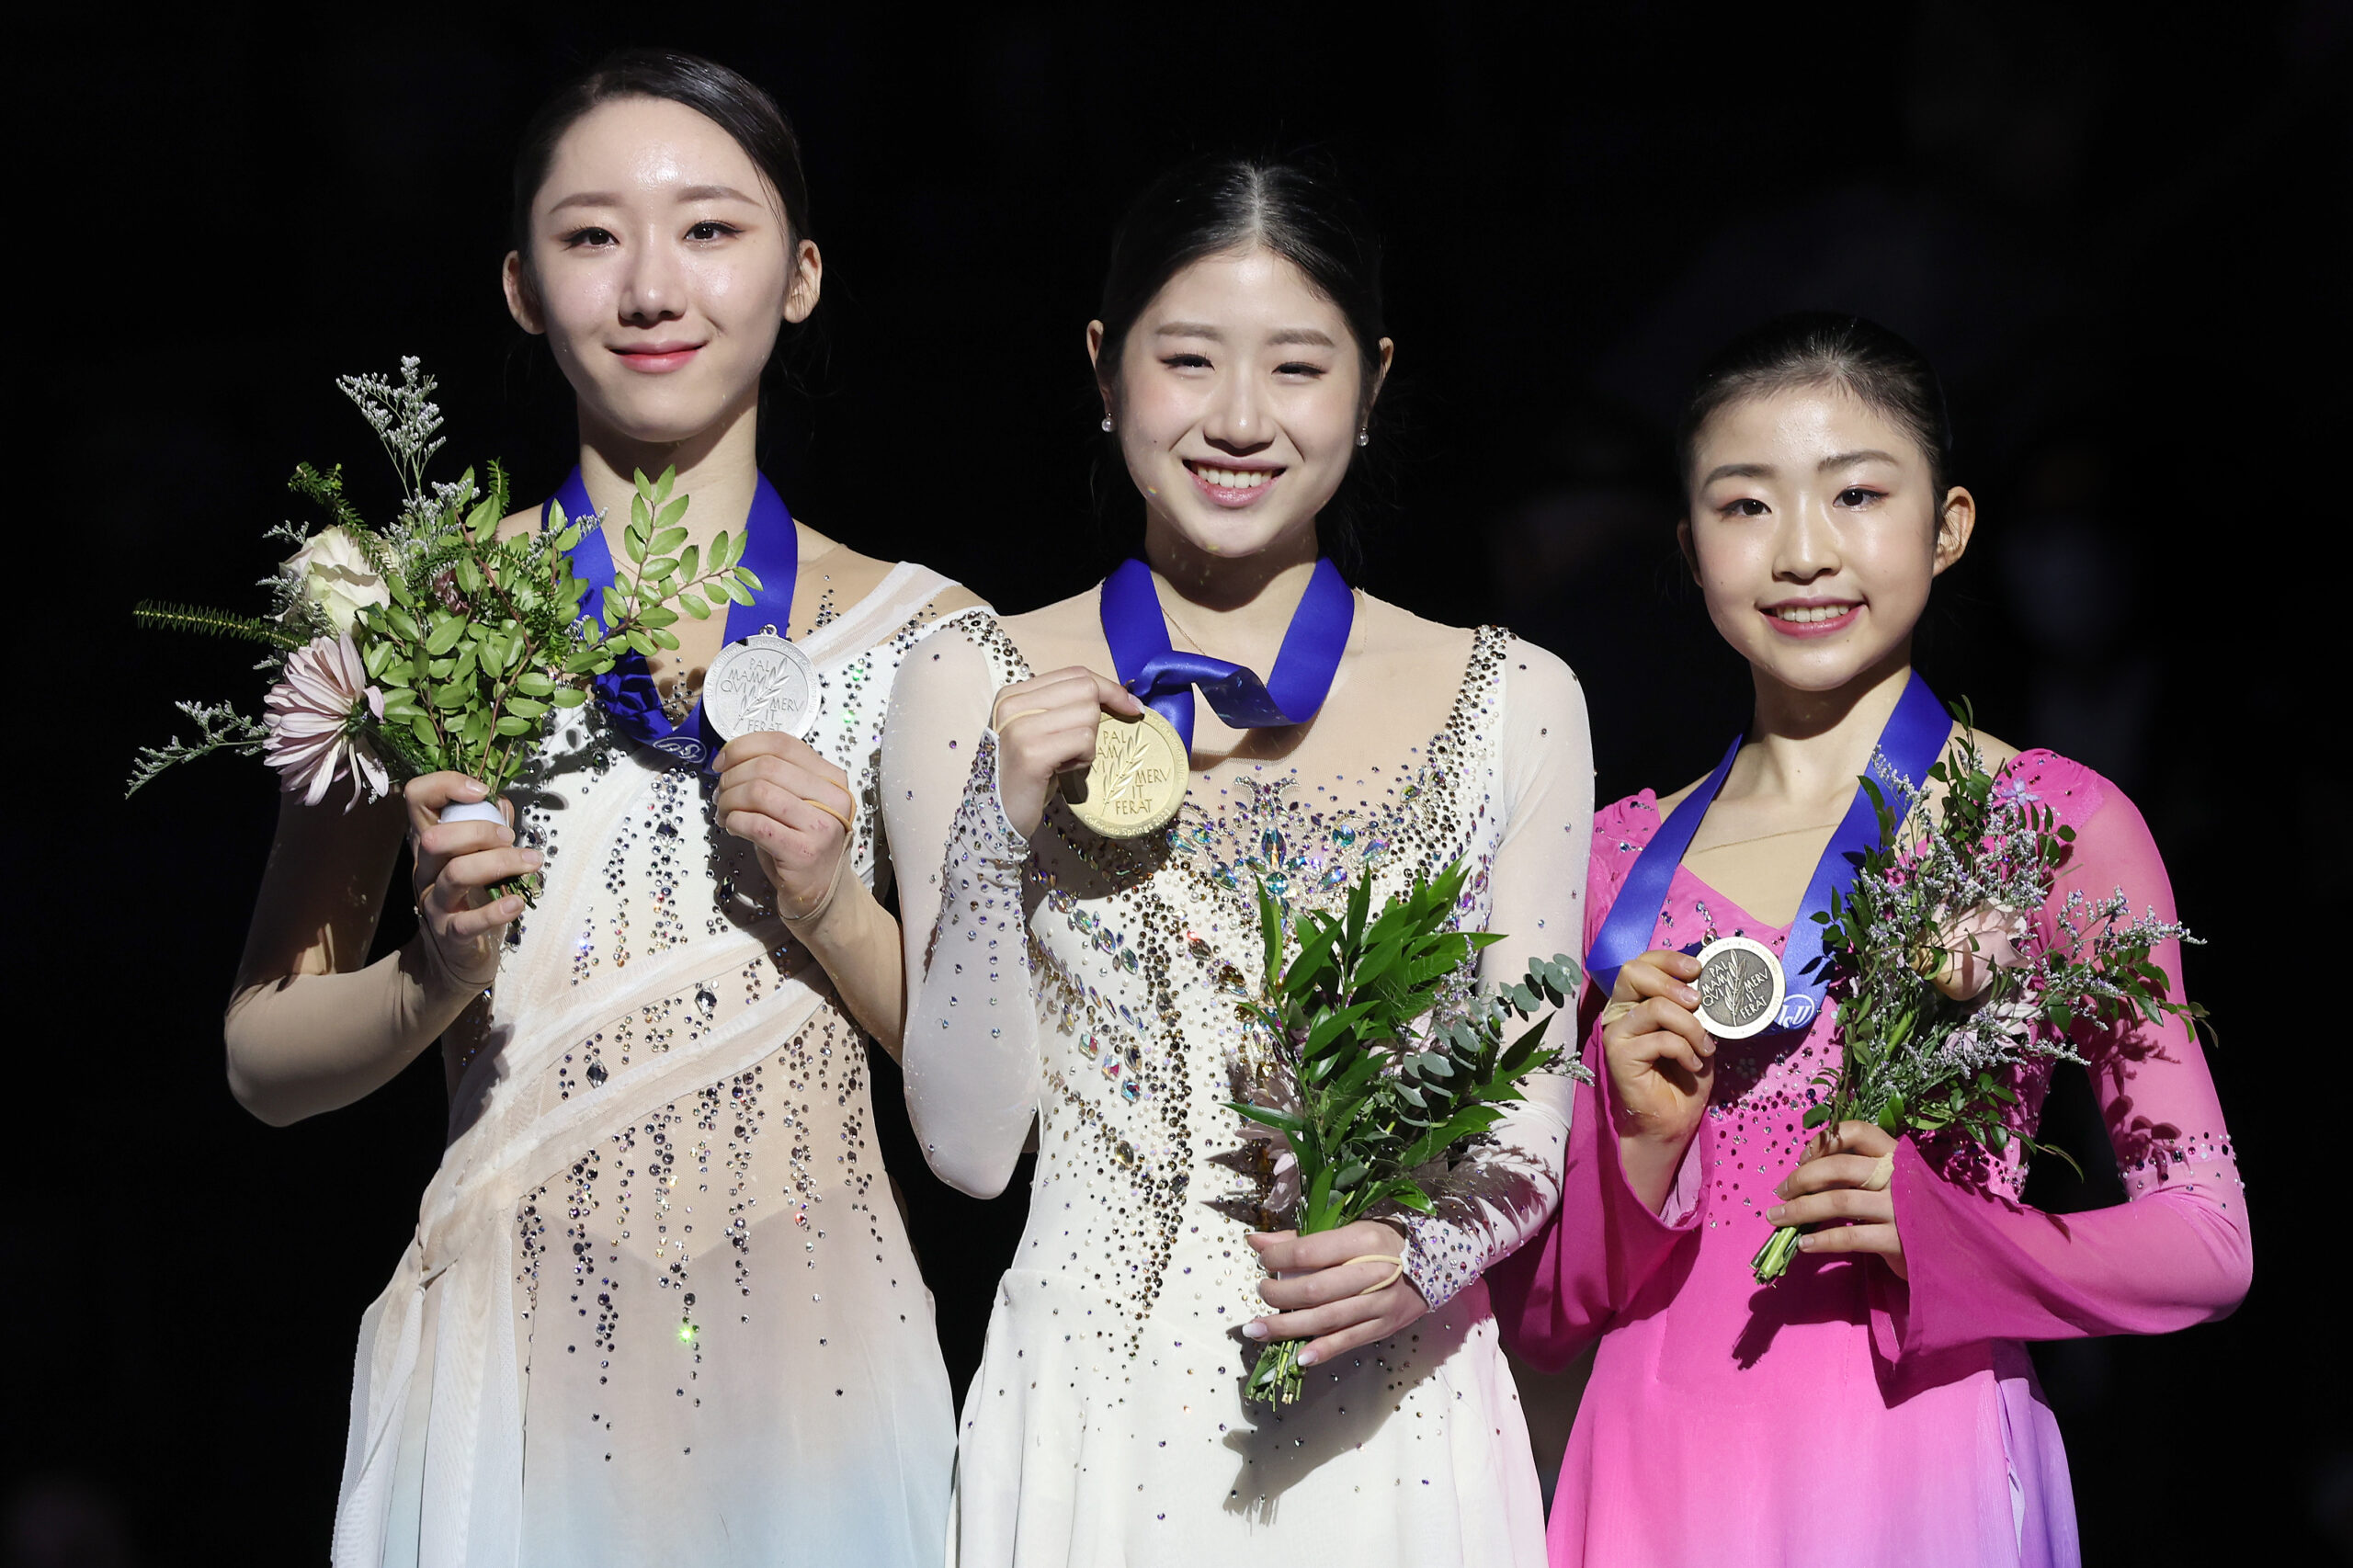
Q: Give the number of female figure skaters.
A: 3